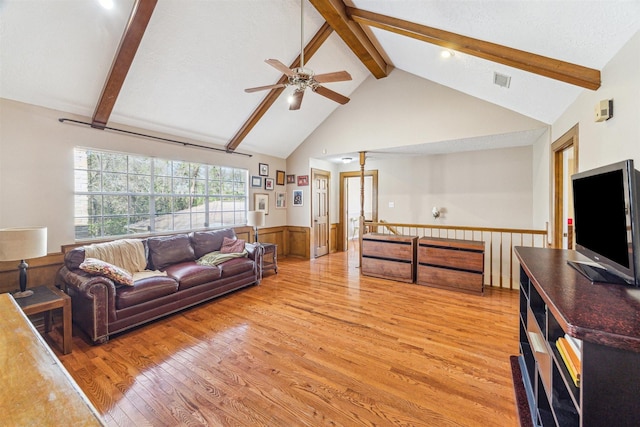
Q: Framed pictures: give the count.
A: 9